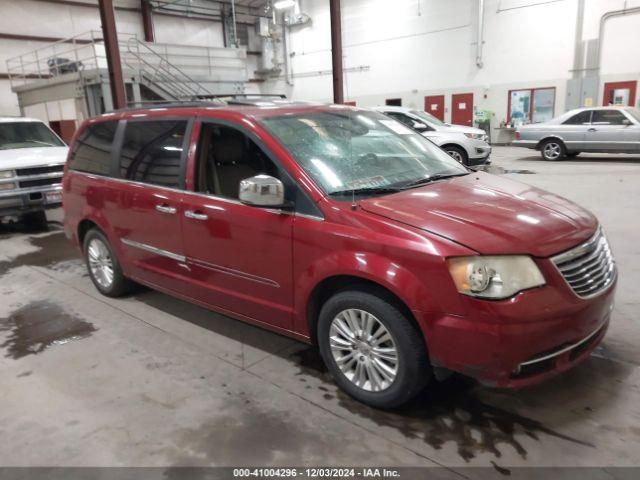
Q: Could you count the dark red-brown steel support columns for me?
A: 3